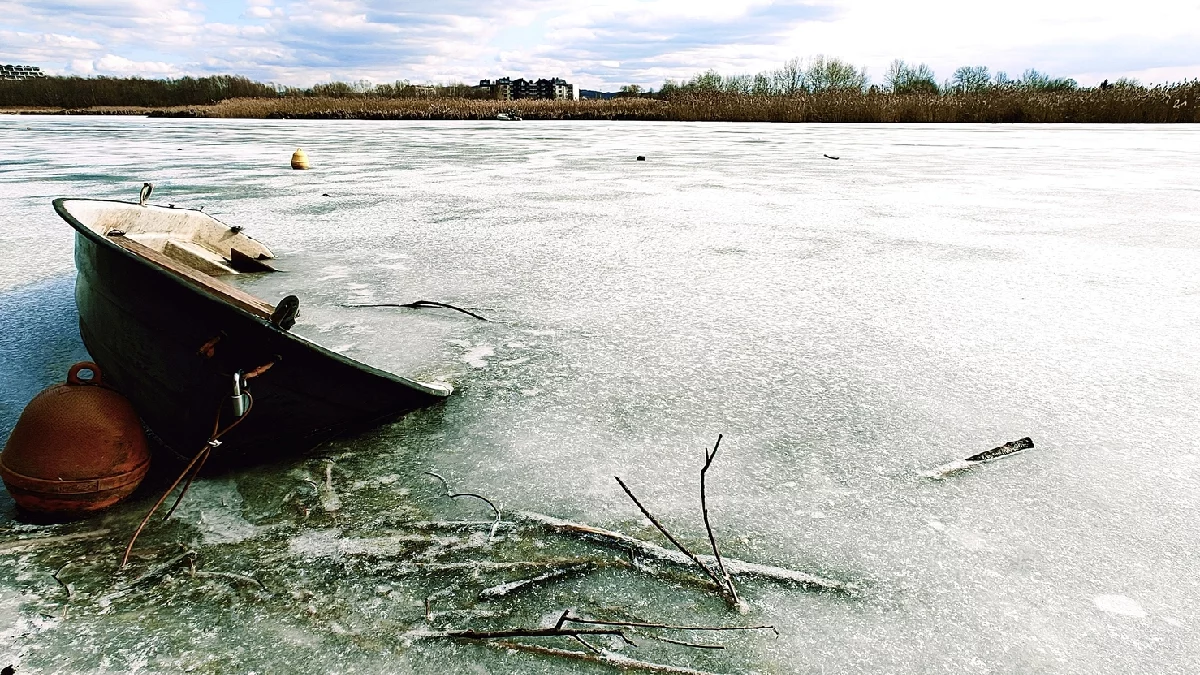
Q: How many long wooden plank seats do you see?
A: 1